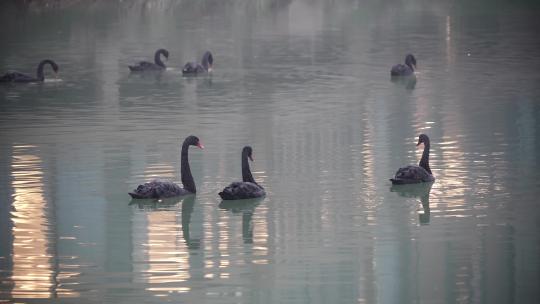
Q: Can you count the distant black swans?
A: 4